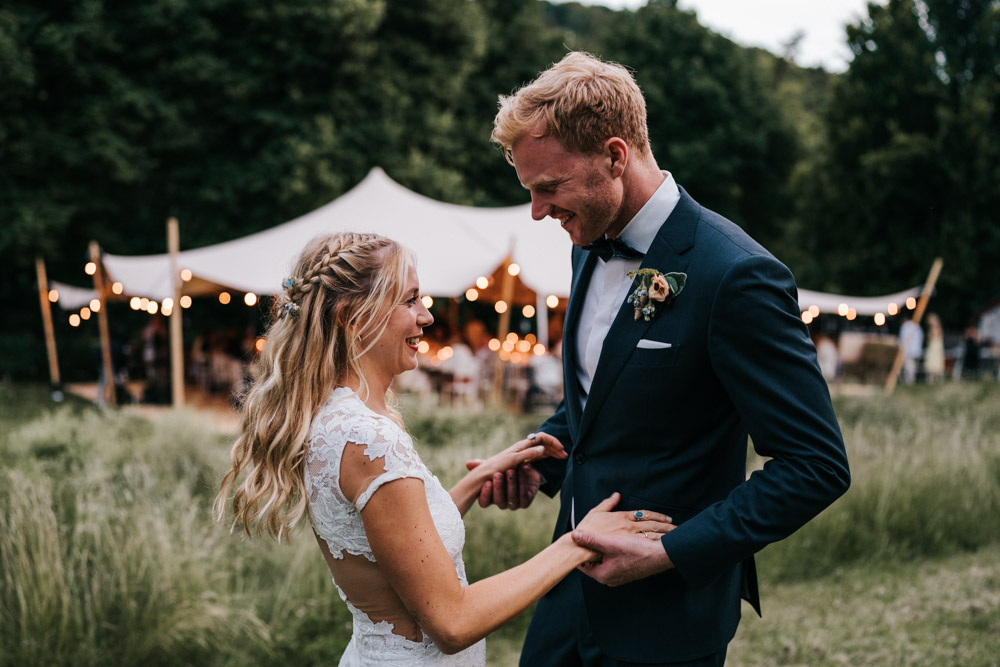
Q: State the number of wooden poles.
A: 5